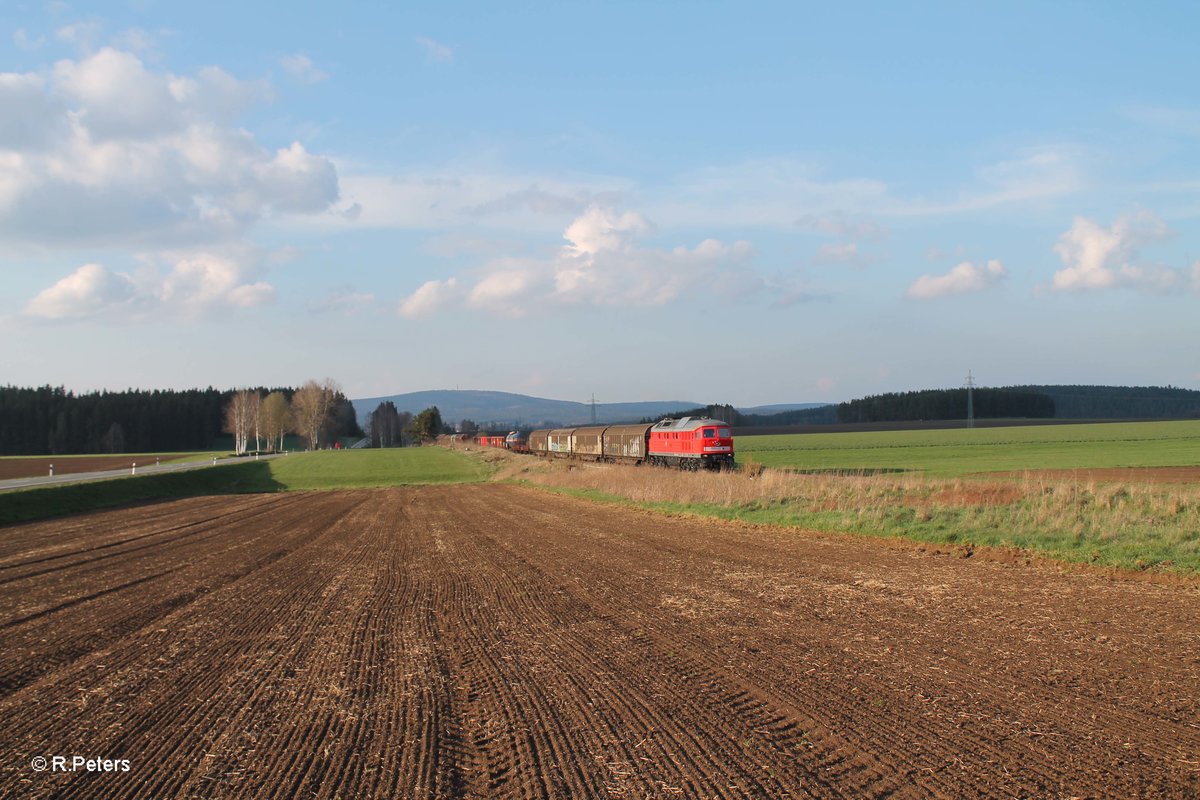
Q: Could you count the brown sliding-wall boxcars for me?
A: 4